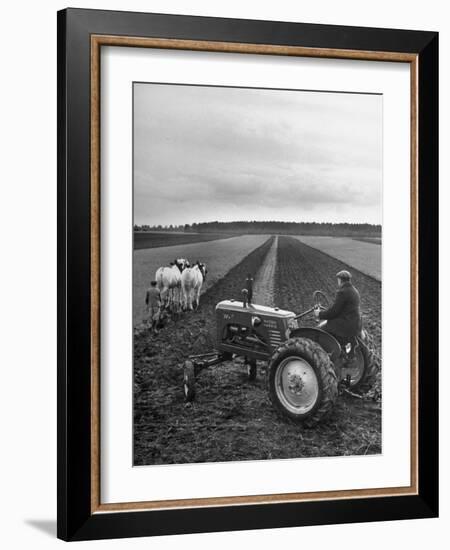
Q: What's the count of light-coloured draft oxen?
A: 2